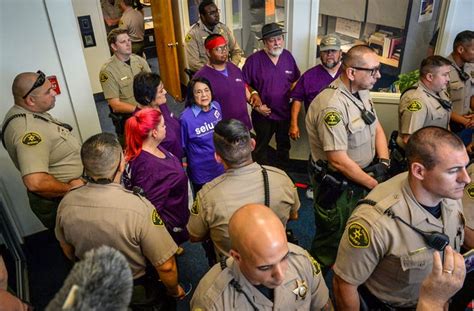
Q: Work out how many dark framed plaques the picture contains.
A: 1